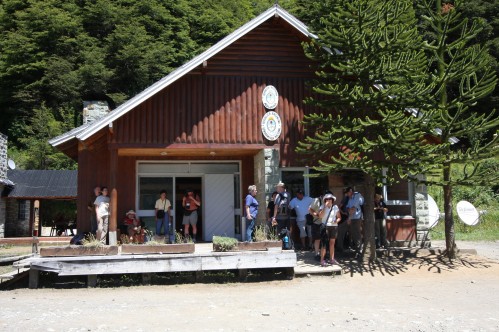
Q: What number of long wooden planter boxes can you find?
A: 3